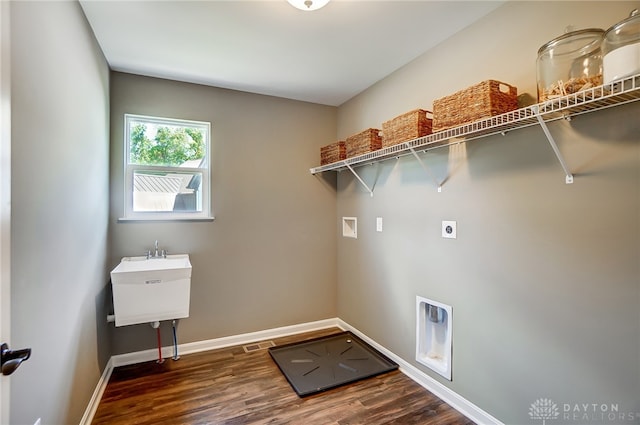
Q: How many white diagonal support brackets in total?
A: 3